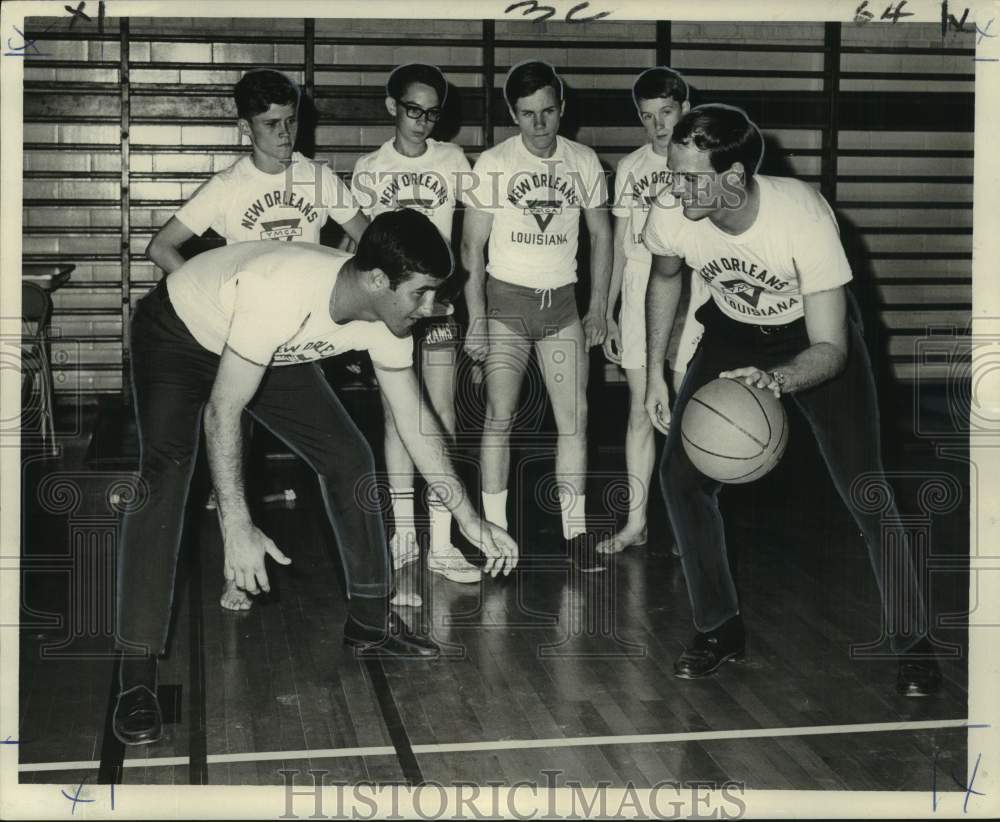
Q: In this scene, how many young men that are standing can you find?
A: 4